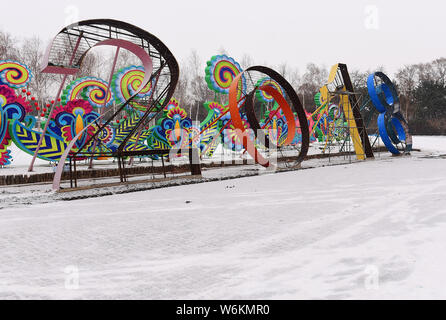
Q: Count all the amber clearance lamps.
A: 0